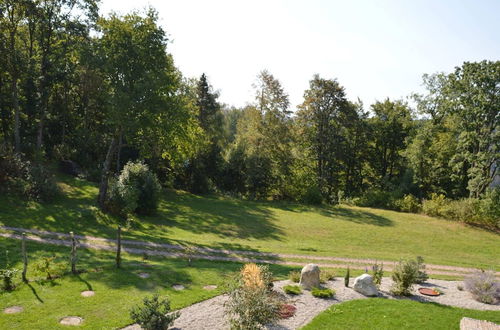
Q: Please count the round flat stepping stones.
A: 6